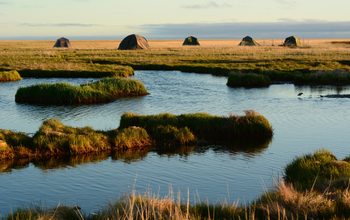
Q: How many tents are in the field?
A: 5